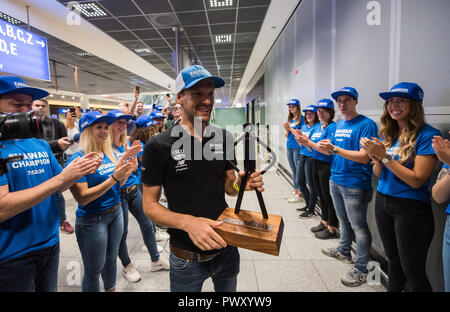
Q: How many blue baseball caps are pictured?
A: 12